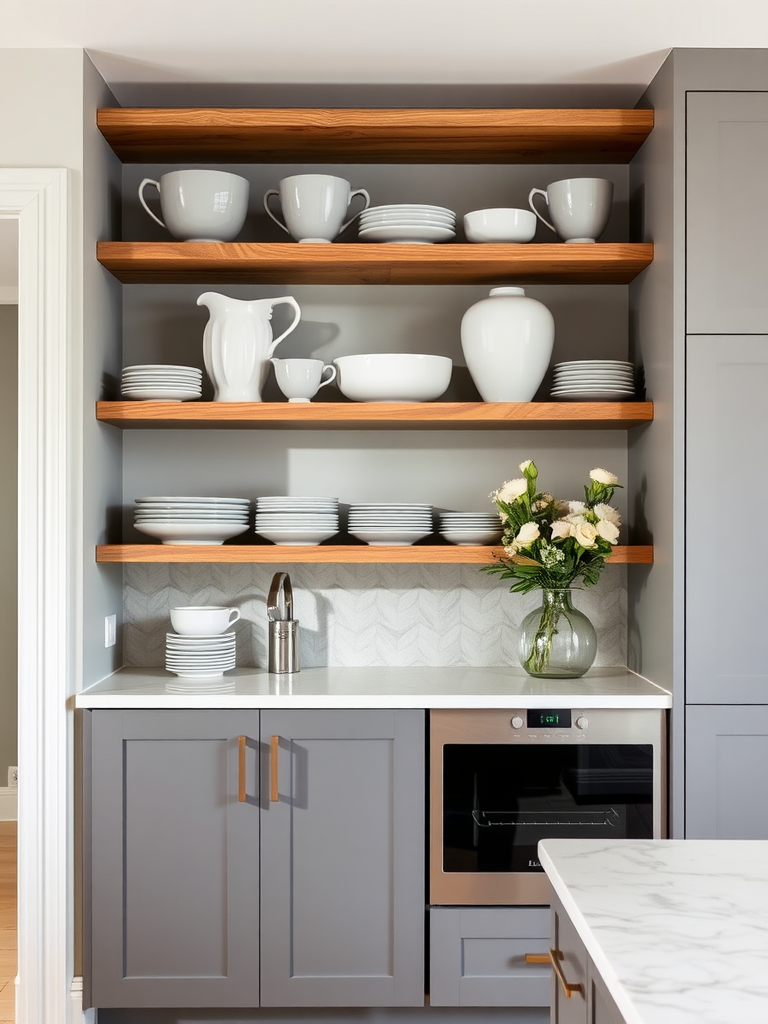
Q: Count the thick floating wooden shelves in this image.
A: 4